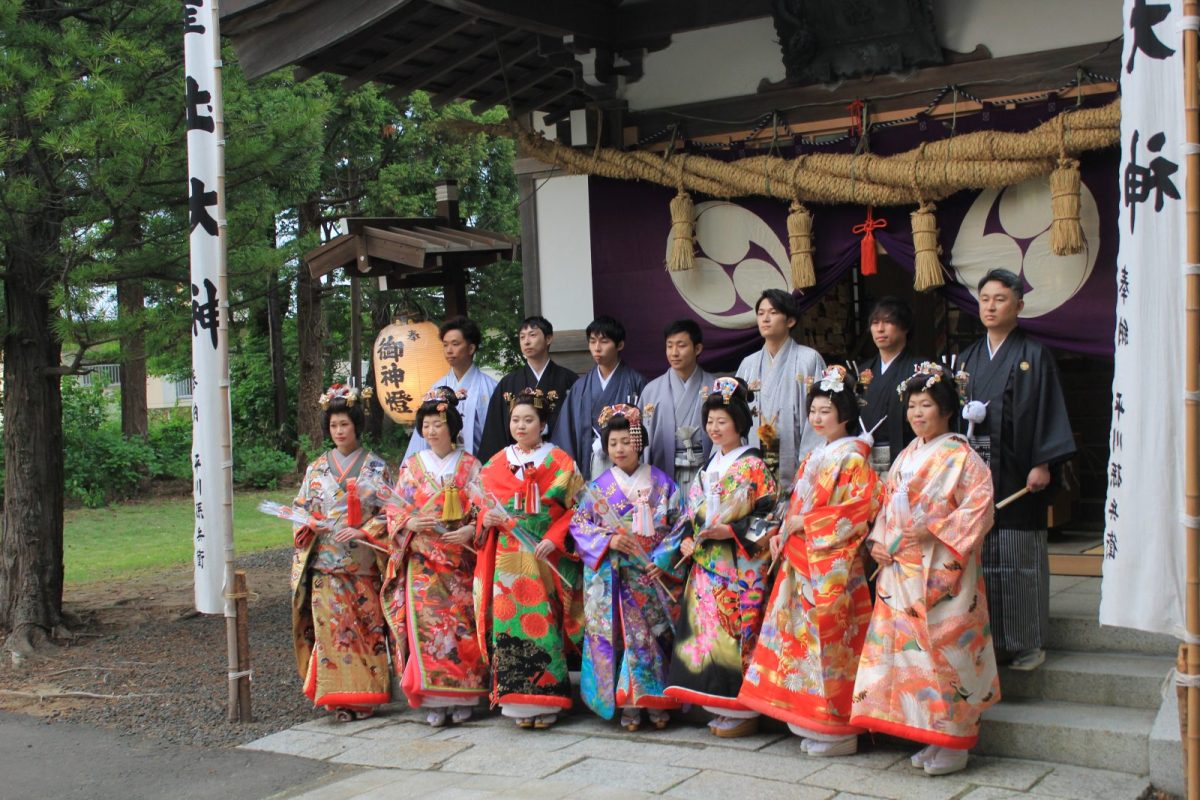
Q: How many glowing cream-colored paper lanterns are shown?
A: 1